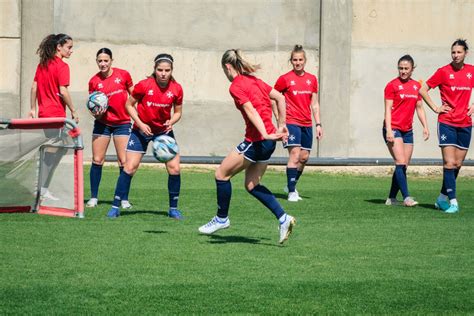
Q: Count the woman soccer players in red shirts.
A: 7